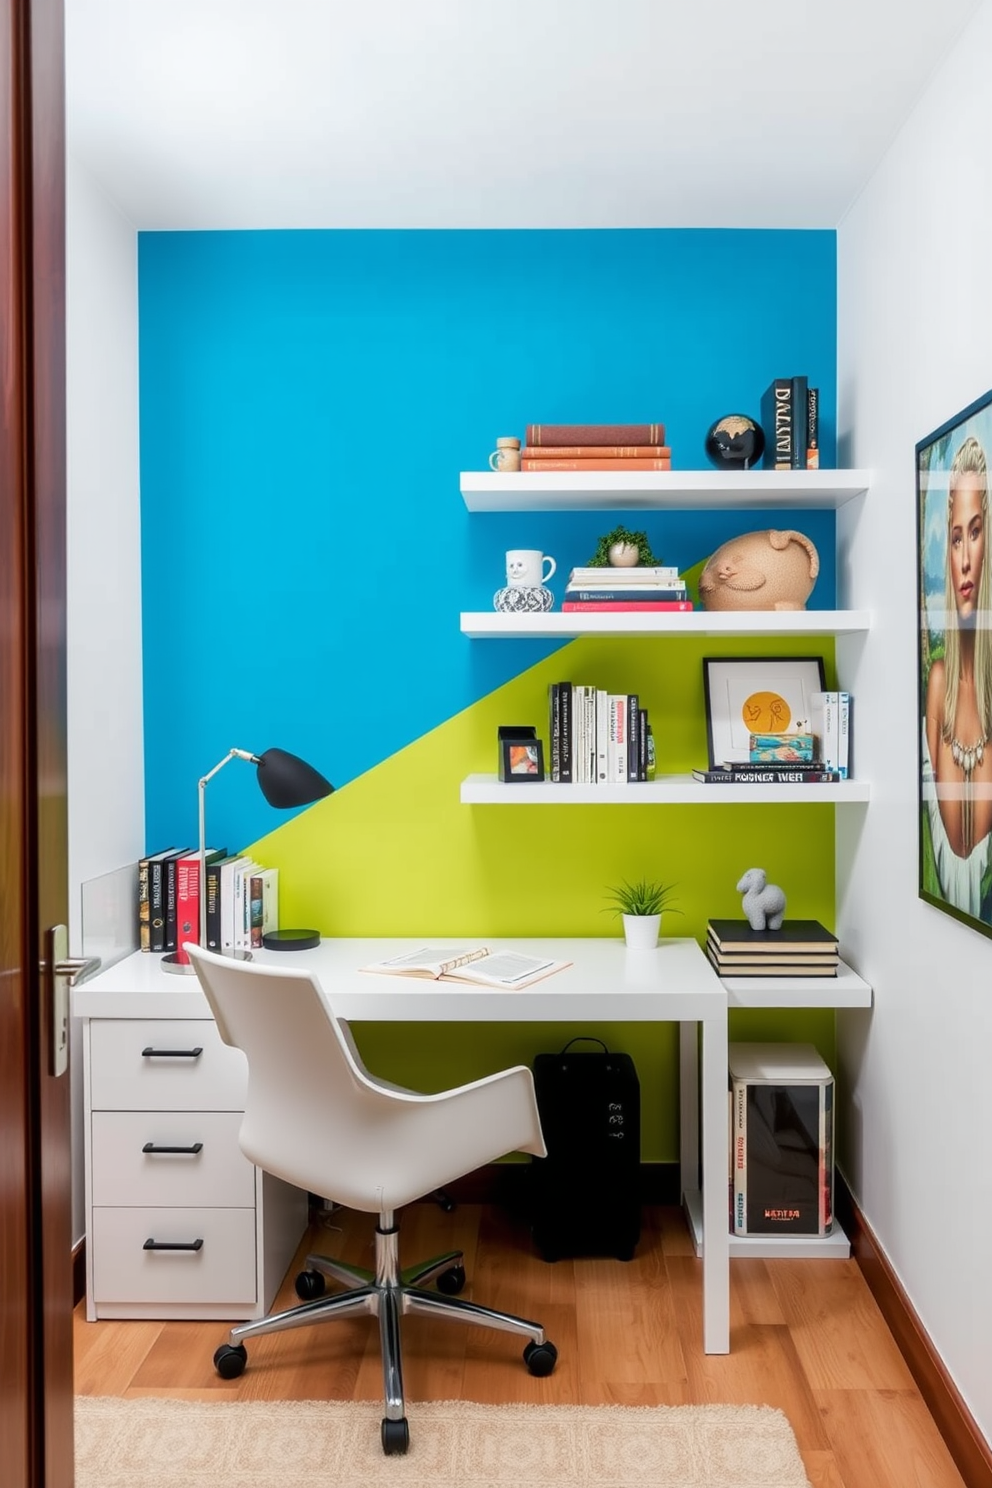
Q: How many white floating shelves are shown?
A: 3